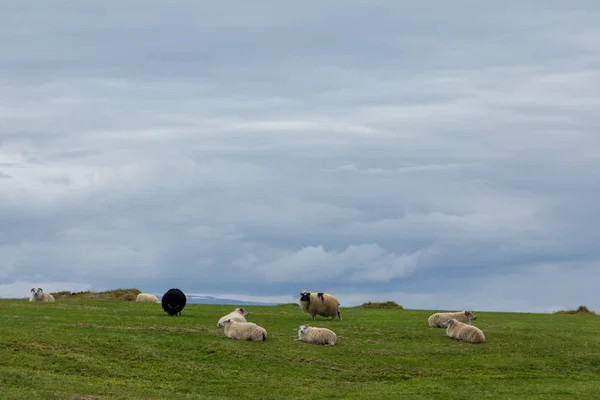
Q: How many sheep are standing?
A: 2